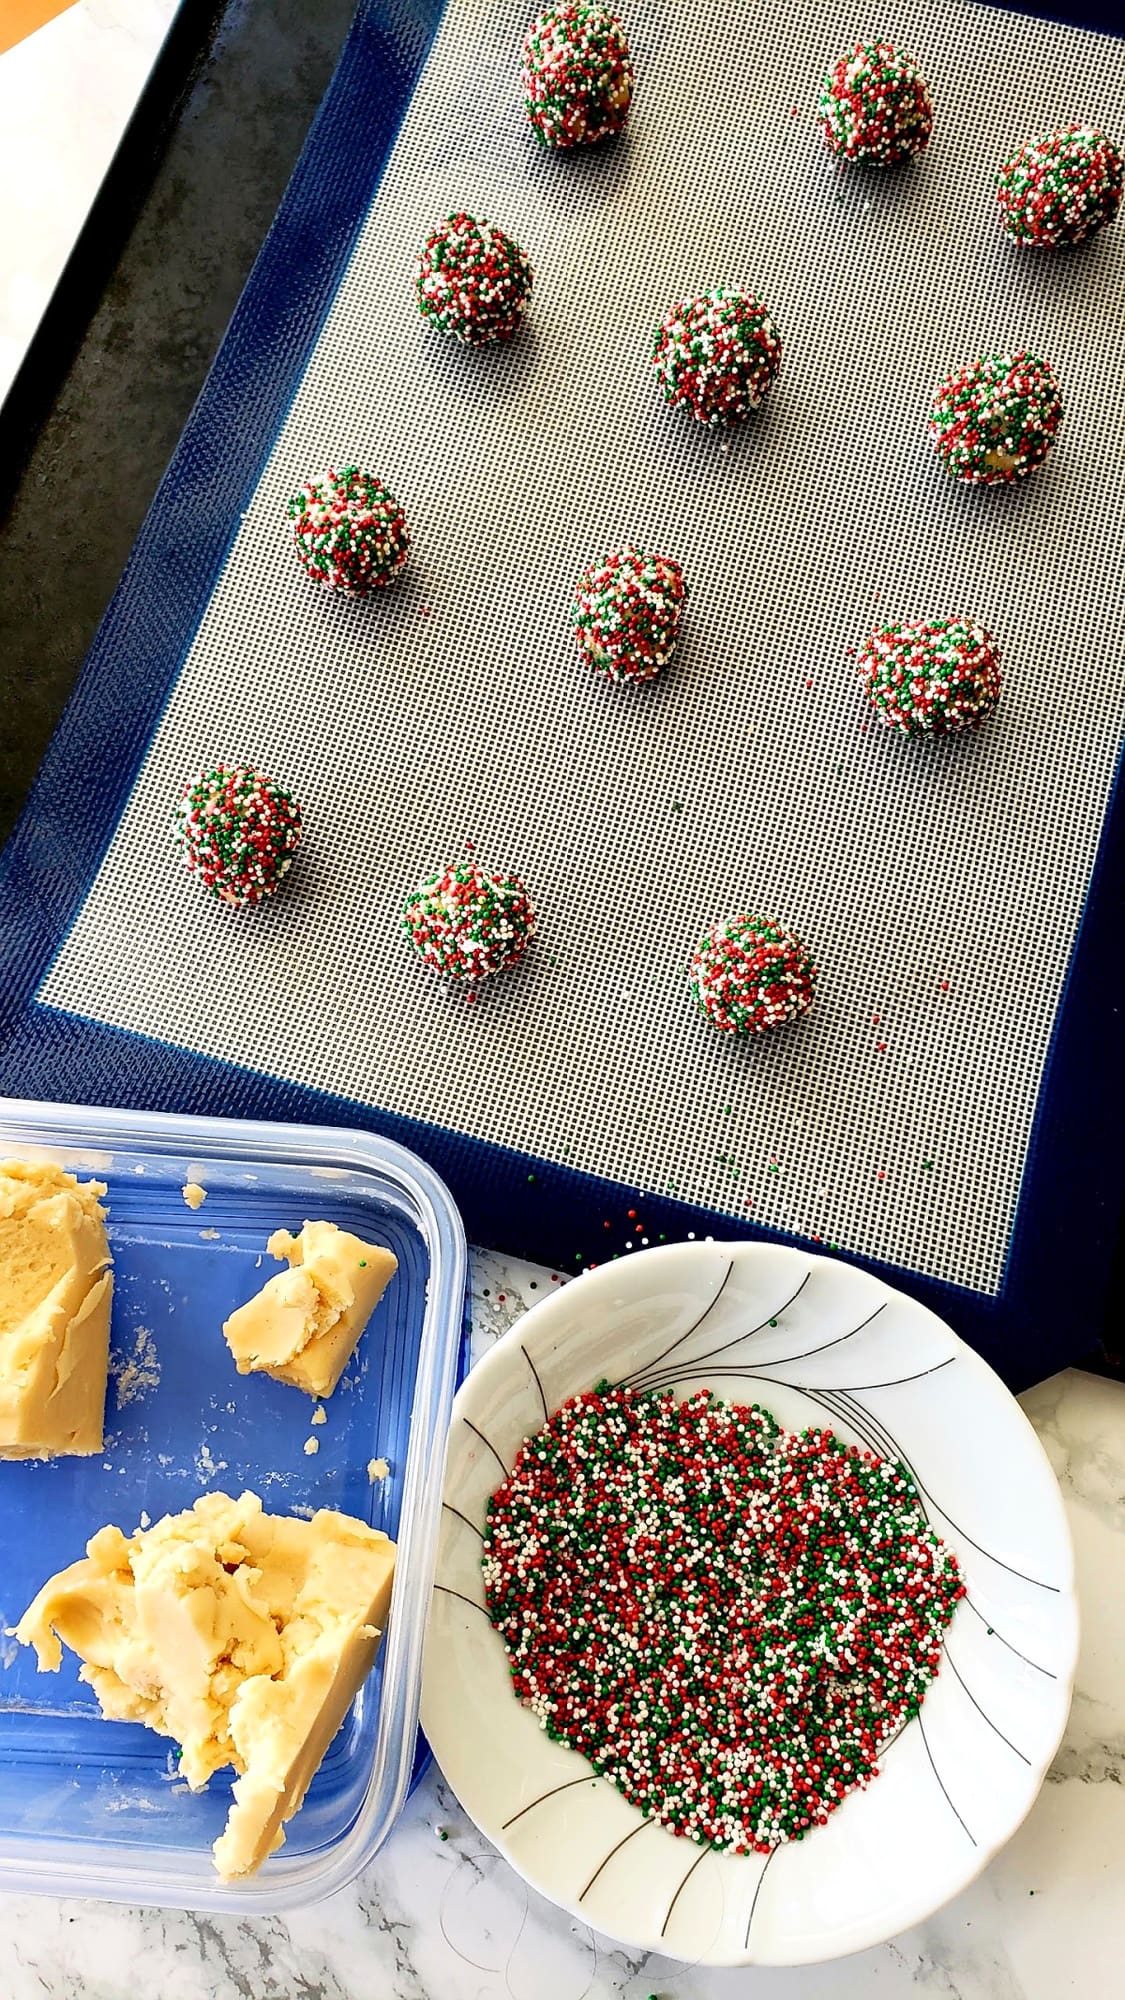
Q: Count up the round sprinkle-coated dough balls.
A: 12